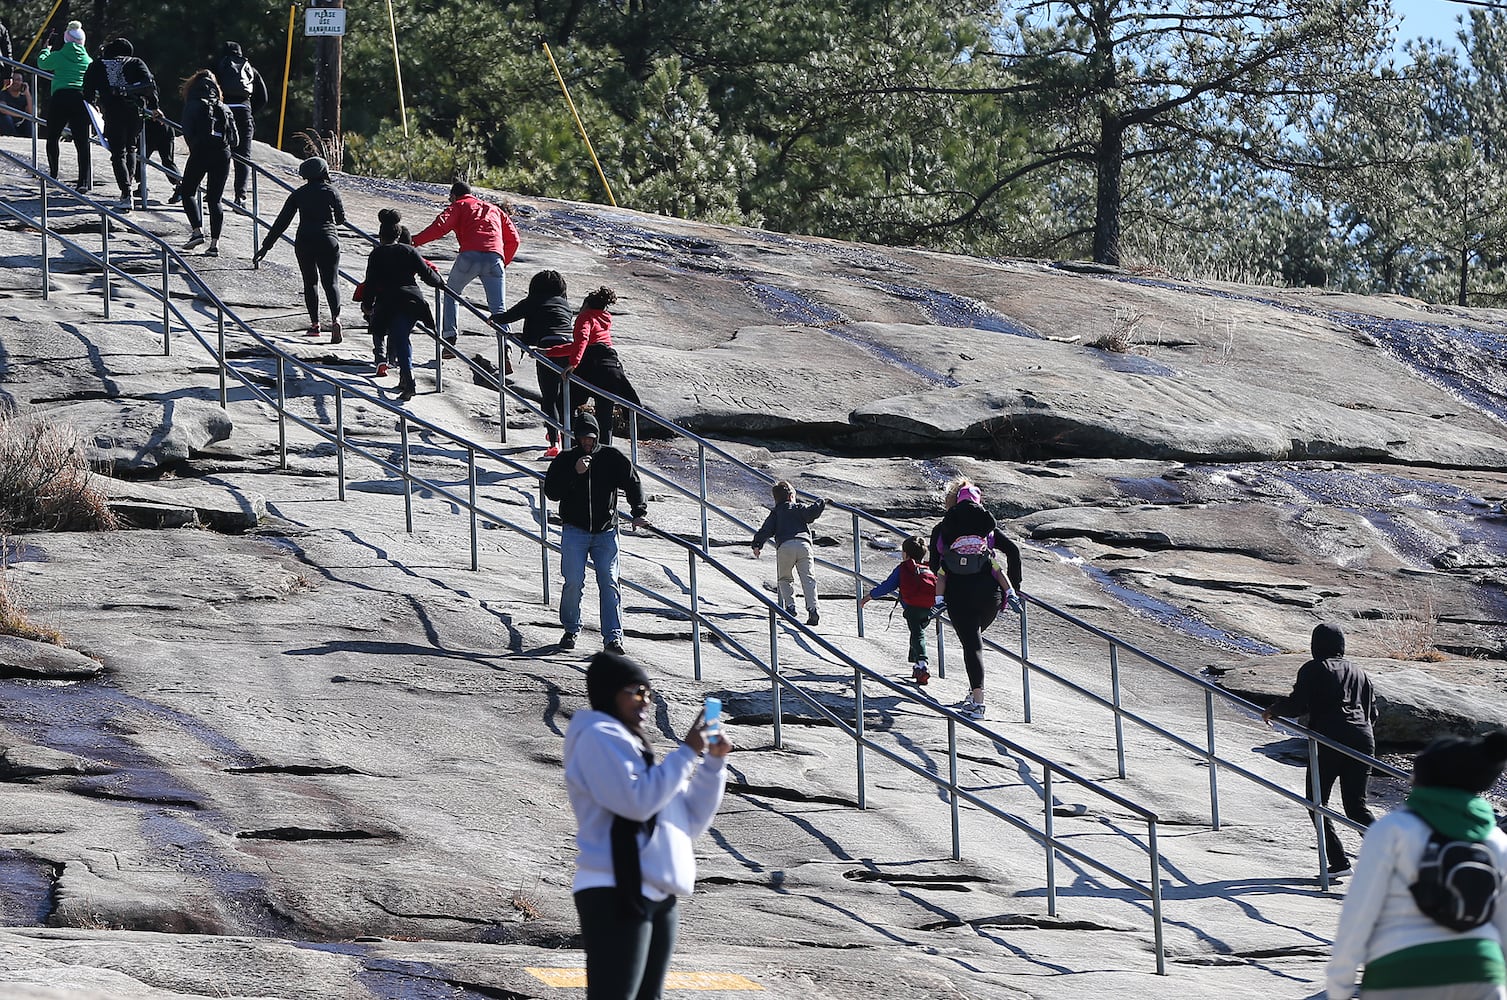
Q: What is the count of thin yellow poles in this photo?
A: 4